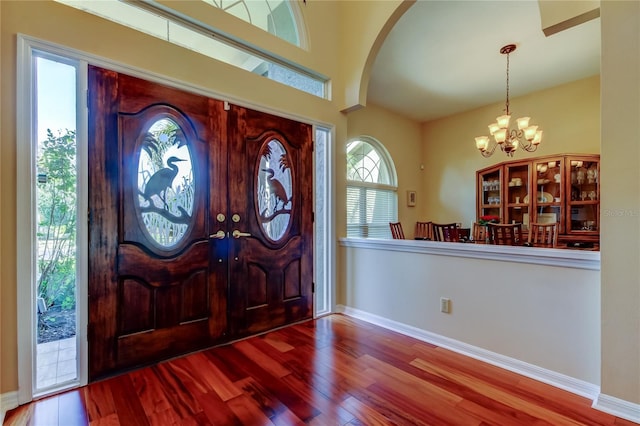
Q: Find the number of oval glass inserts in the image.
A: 2